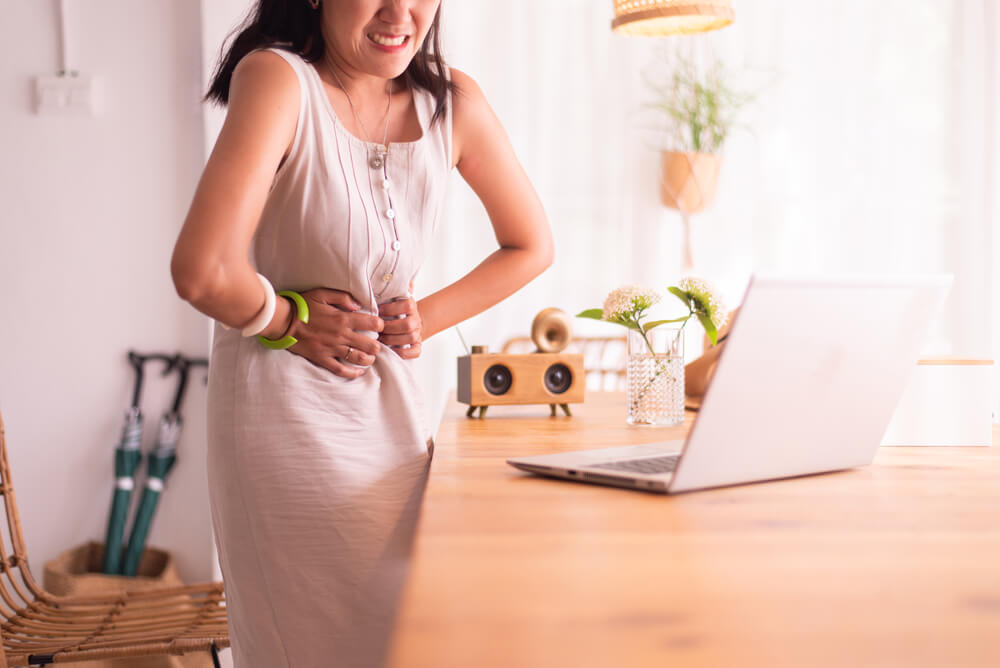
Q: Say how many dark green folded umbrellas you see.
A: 2